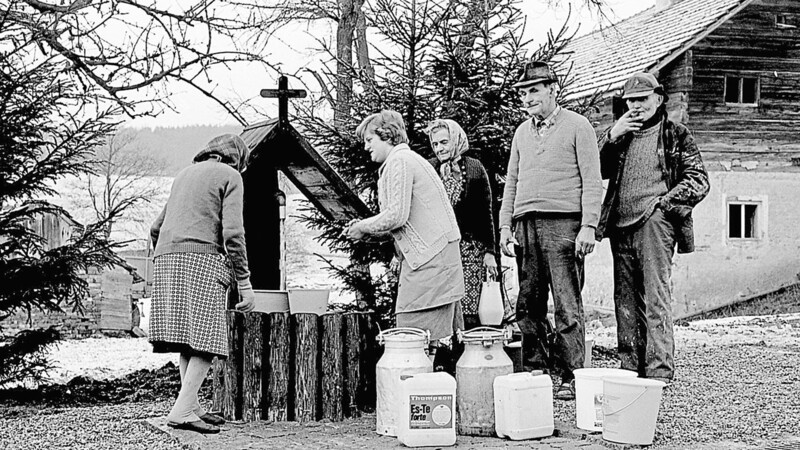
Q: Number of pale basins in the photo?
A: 2